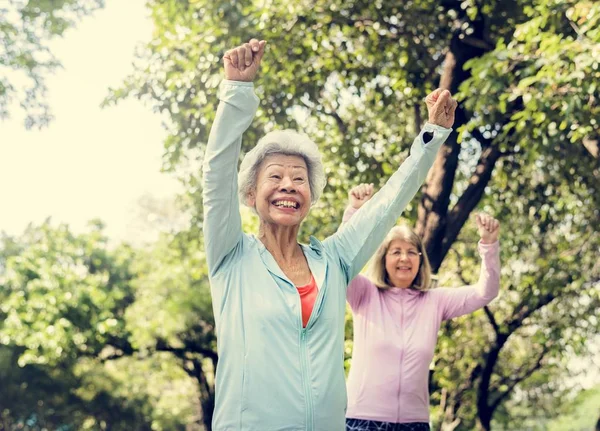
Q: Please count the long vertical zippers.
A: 2